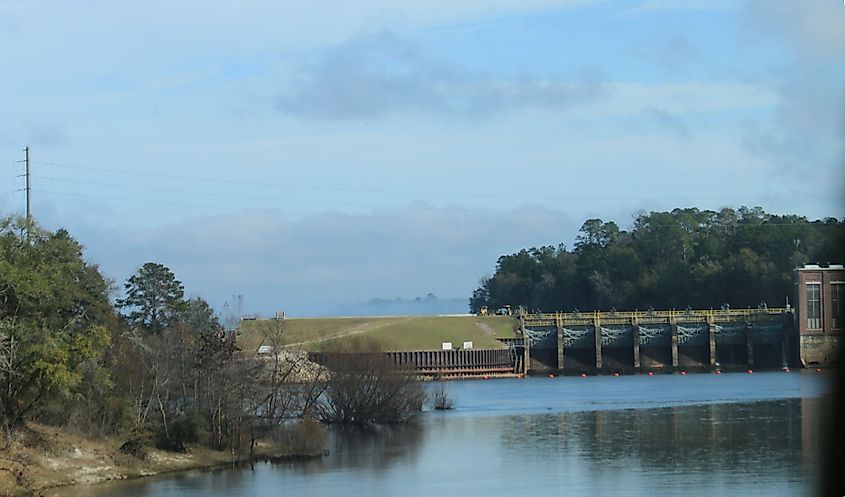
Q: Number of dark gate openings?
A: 7